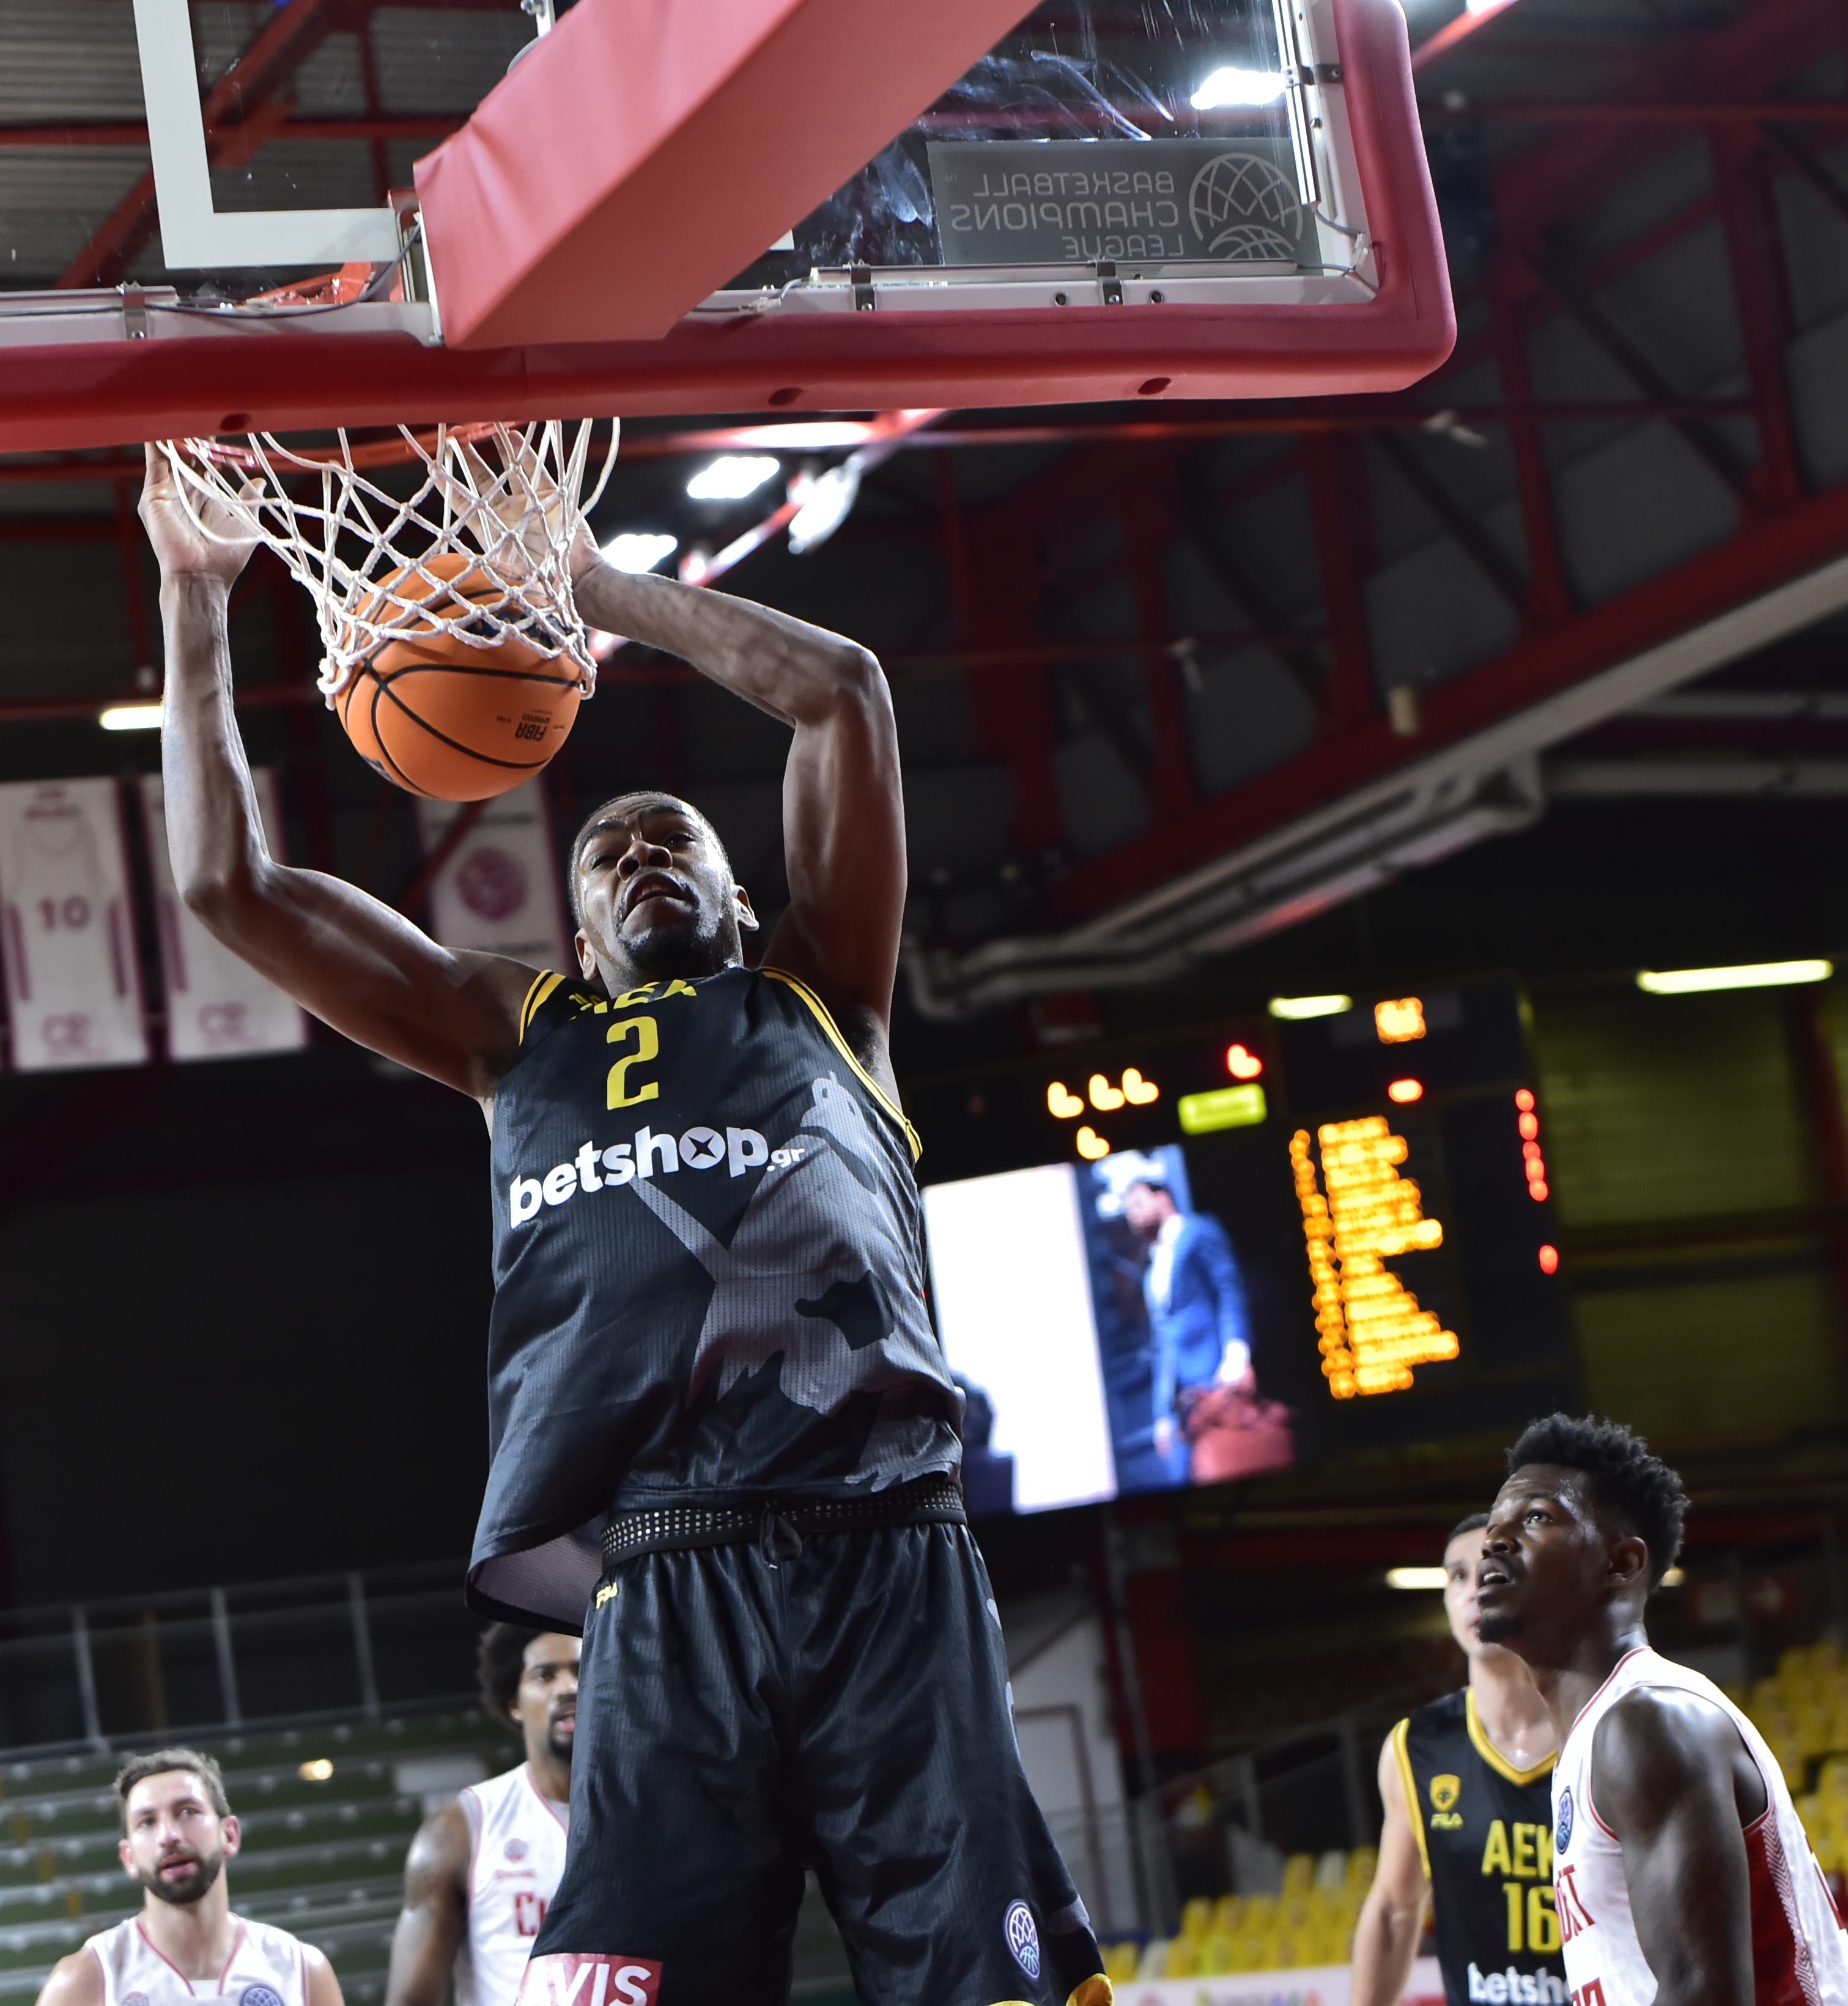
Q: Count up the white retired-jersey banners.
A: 2